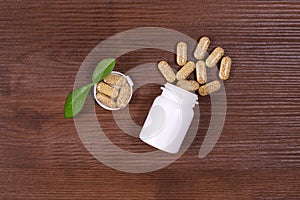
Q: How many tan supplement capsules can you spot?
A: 13